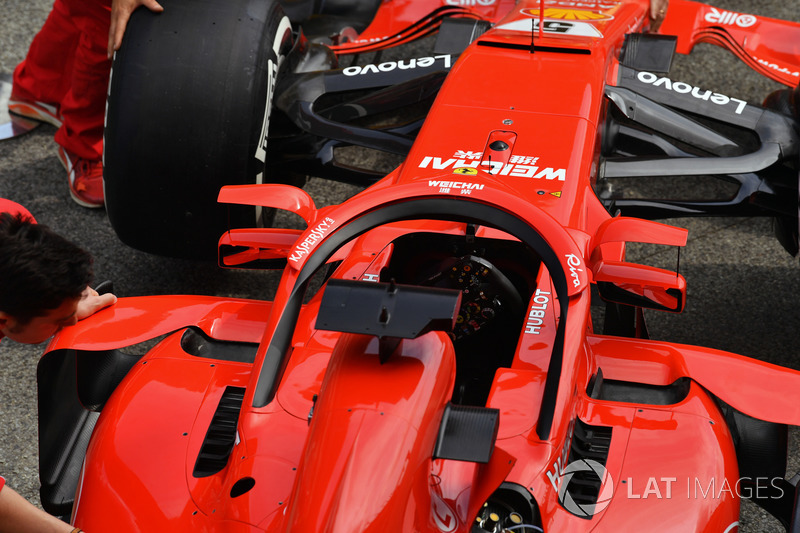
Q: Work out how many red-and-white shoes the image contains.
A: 2